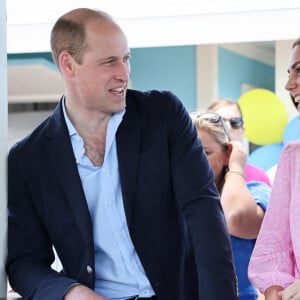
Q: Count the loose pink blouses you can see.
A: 1